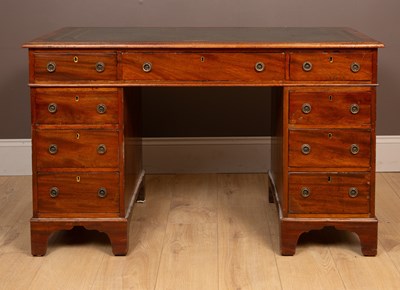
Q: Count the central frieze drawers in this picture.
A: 1